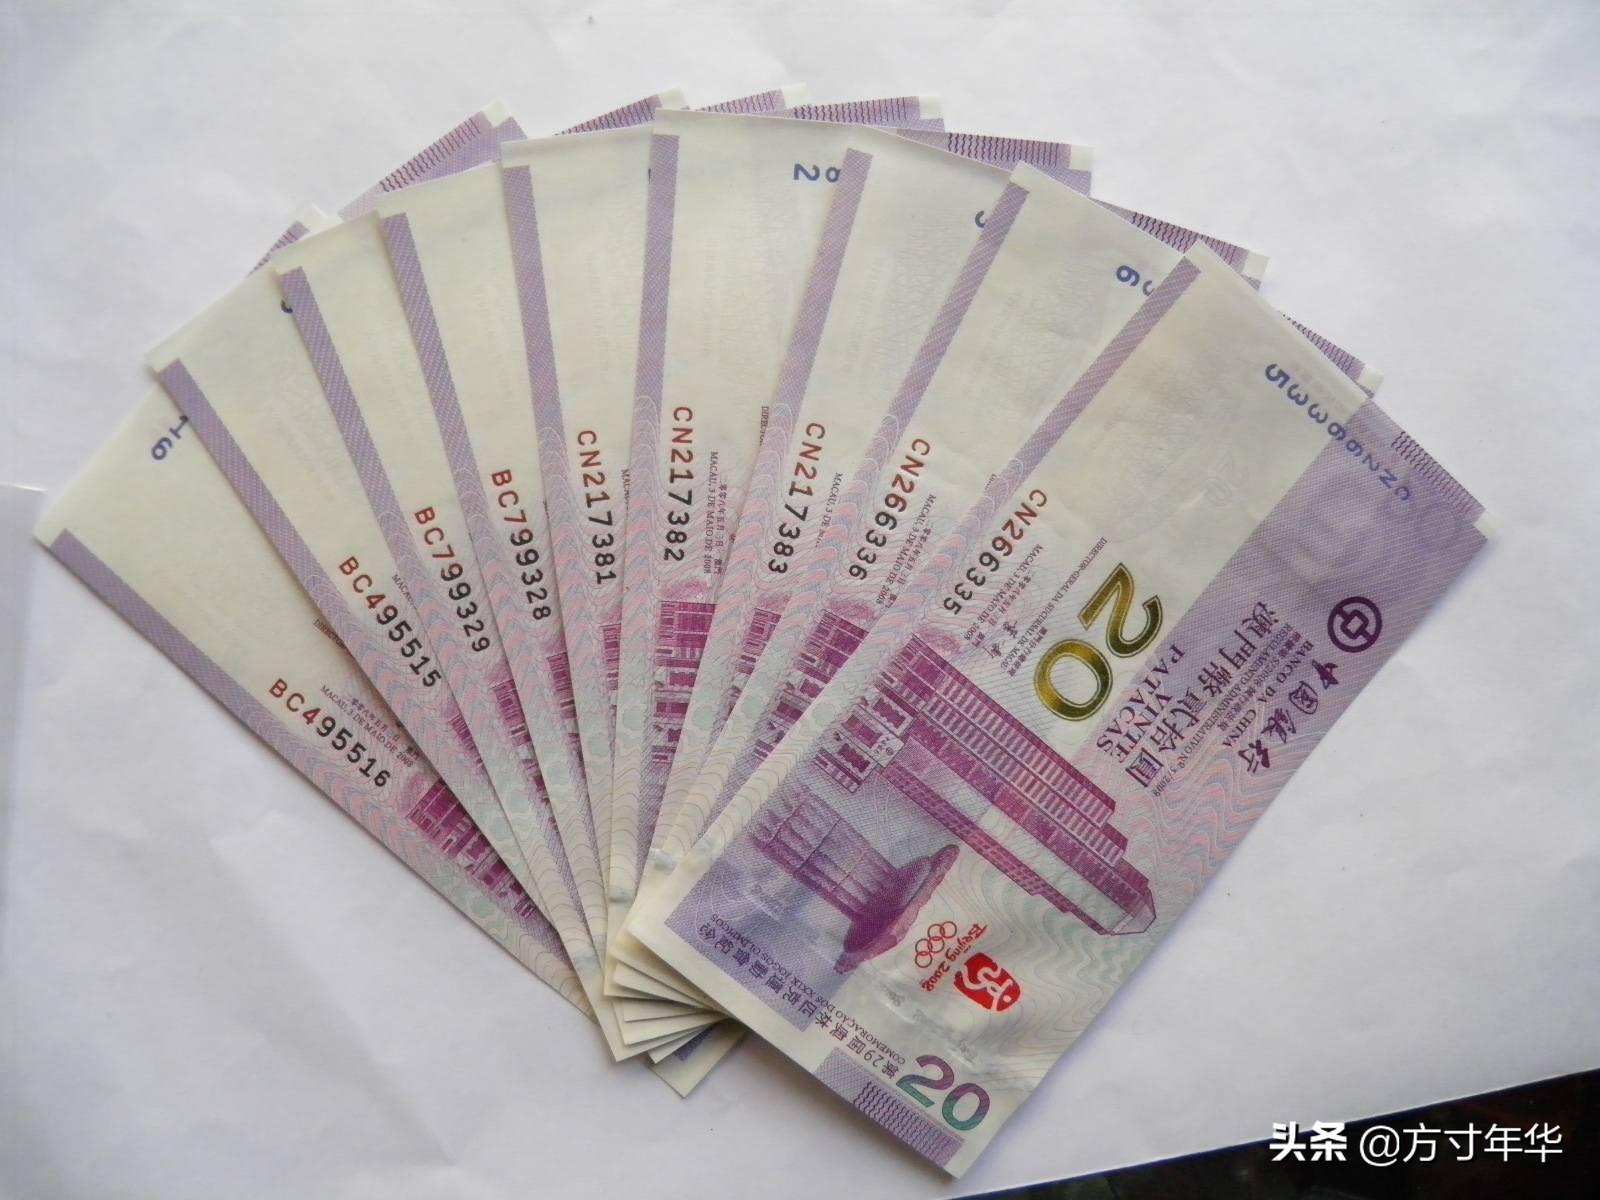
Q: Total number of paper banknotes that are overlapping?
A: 9